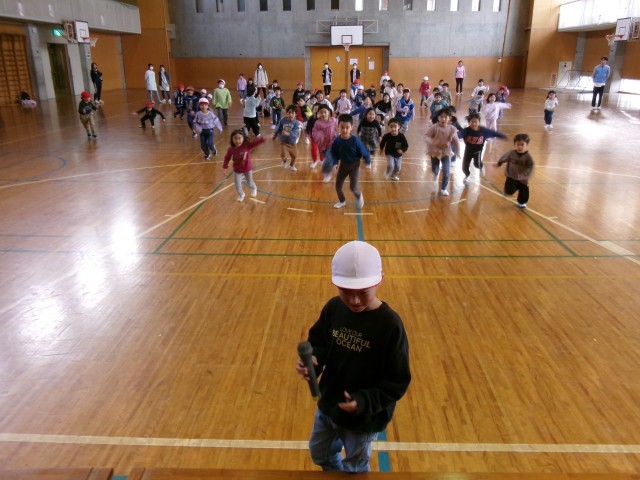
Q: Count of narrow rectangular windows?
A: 14